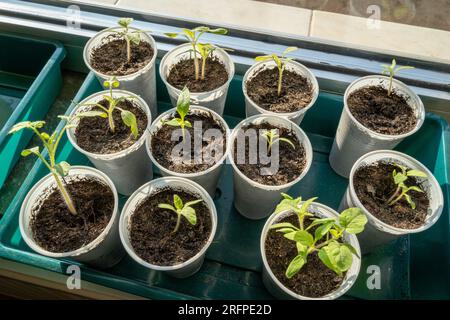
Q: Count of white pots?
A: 11